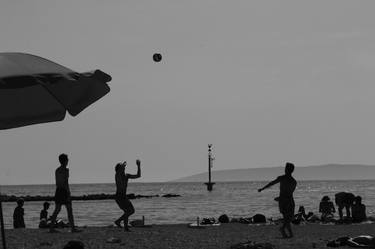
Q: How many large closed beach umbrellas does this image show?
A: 0